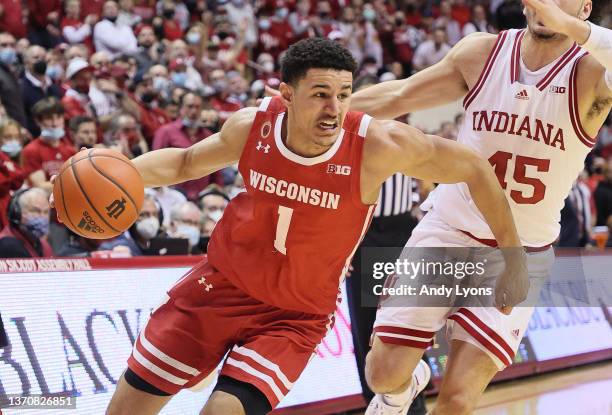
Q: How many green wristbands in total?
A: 0